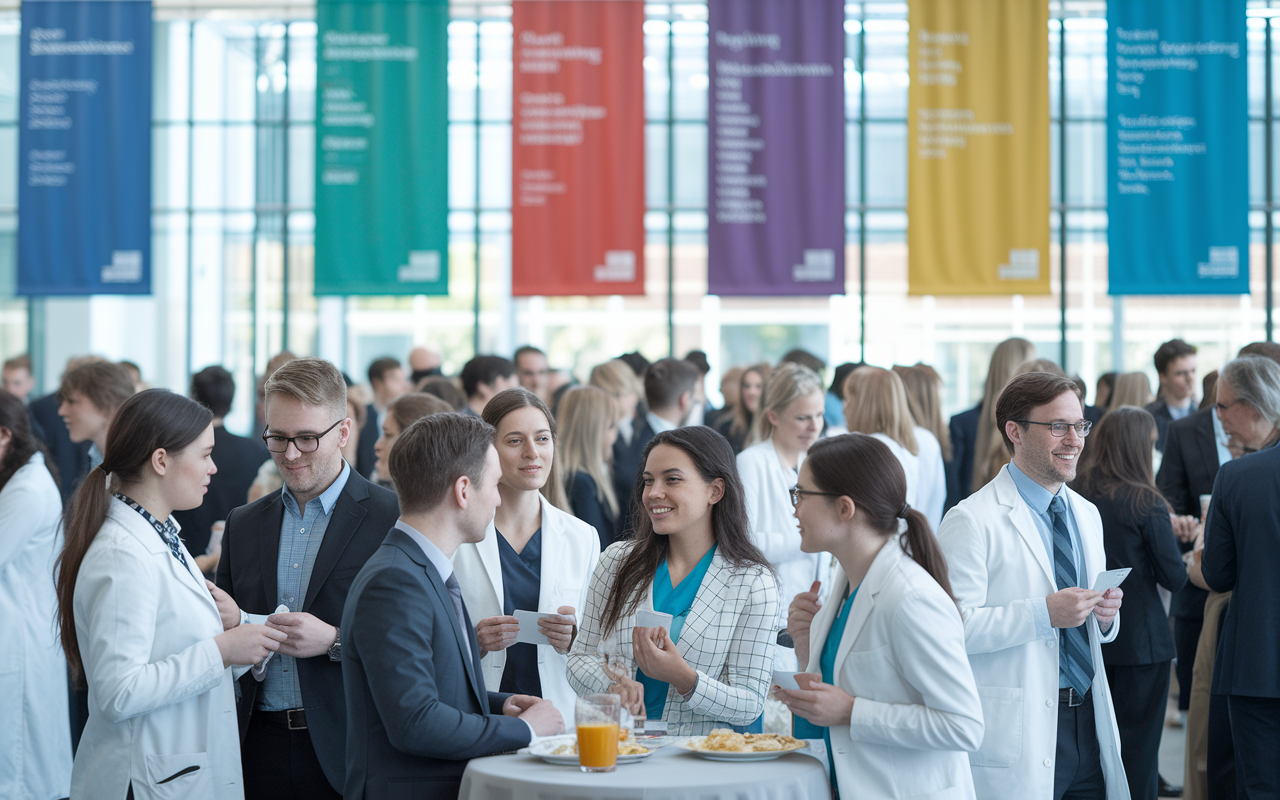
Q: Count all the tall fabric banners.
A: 6